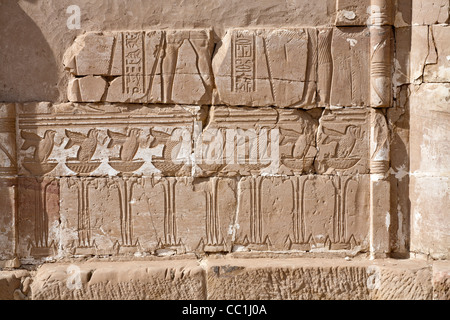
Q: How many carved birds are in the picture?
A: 8